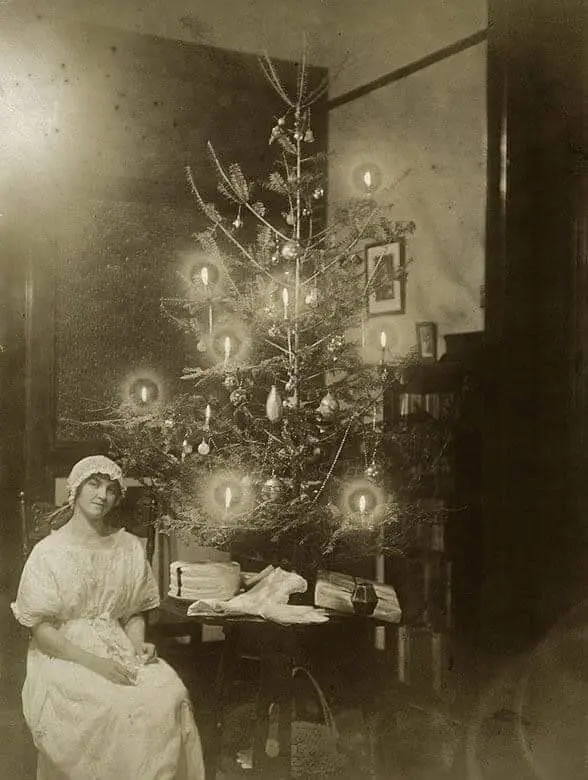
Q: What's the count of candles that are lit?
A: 9